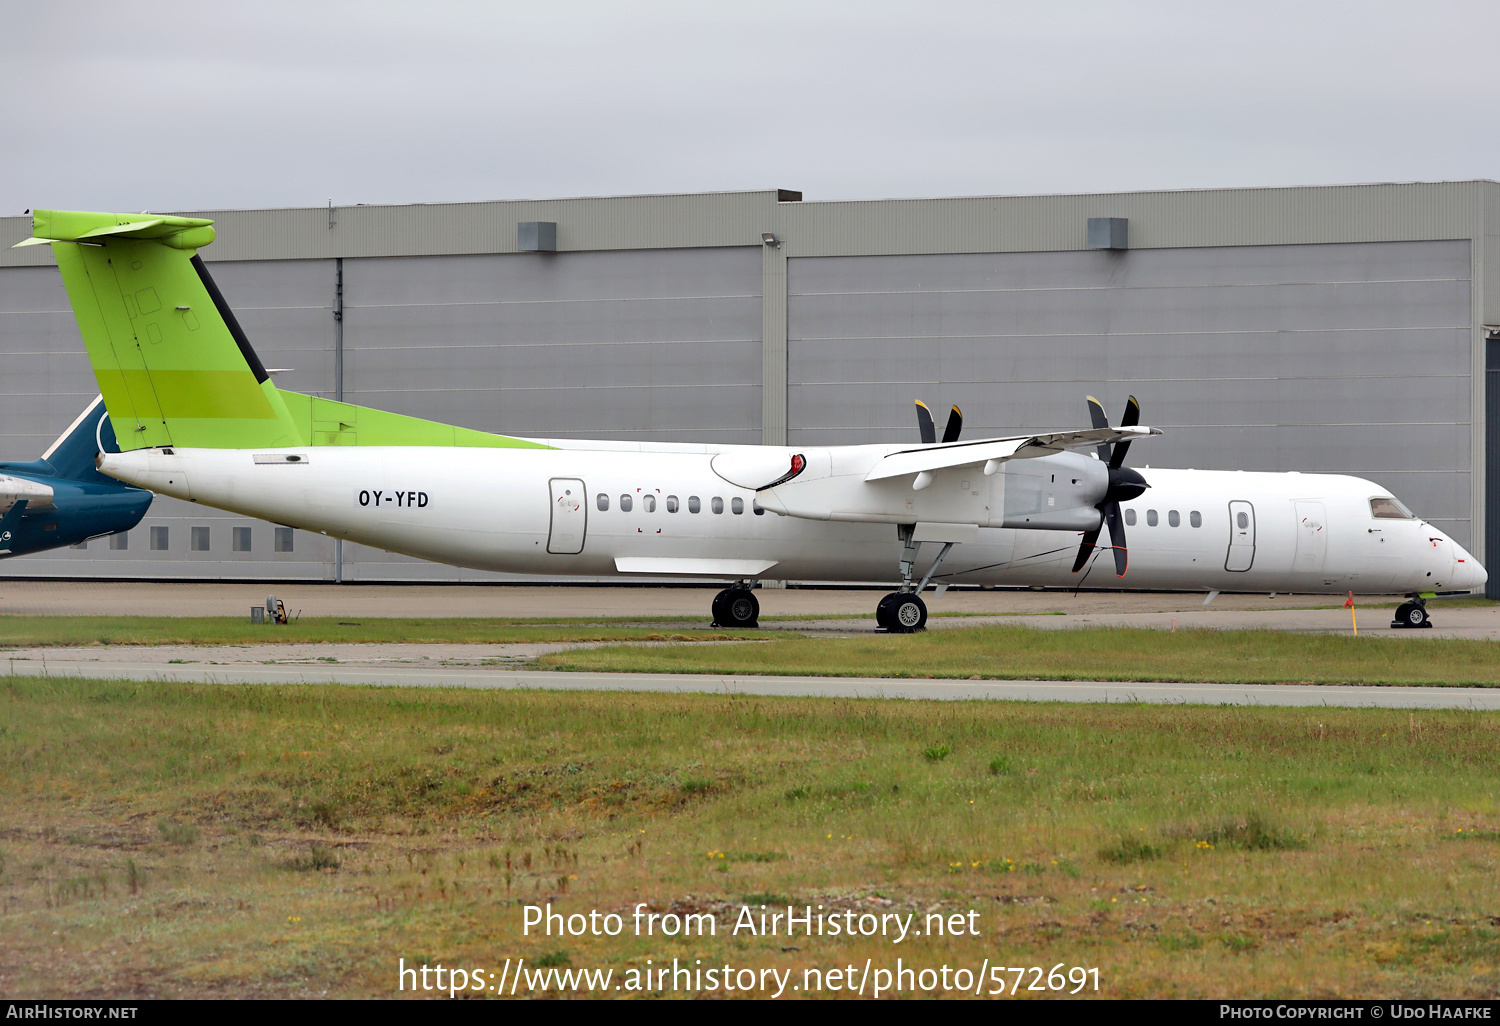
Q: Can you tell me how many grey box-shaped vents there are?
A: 2